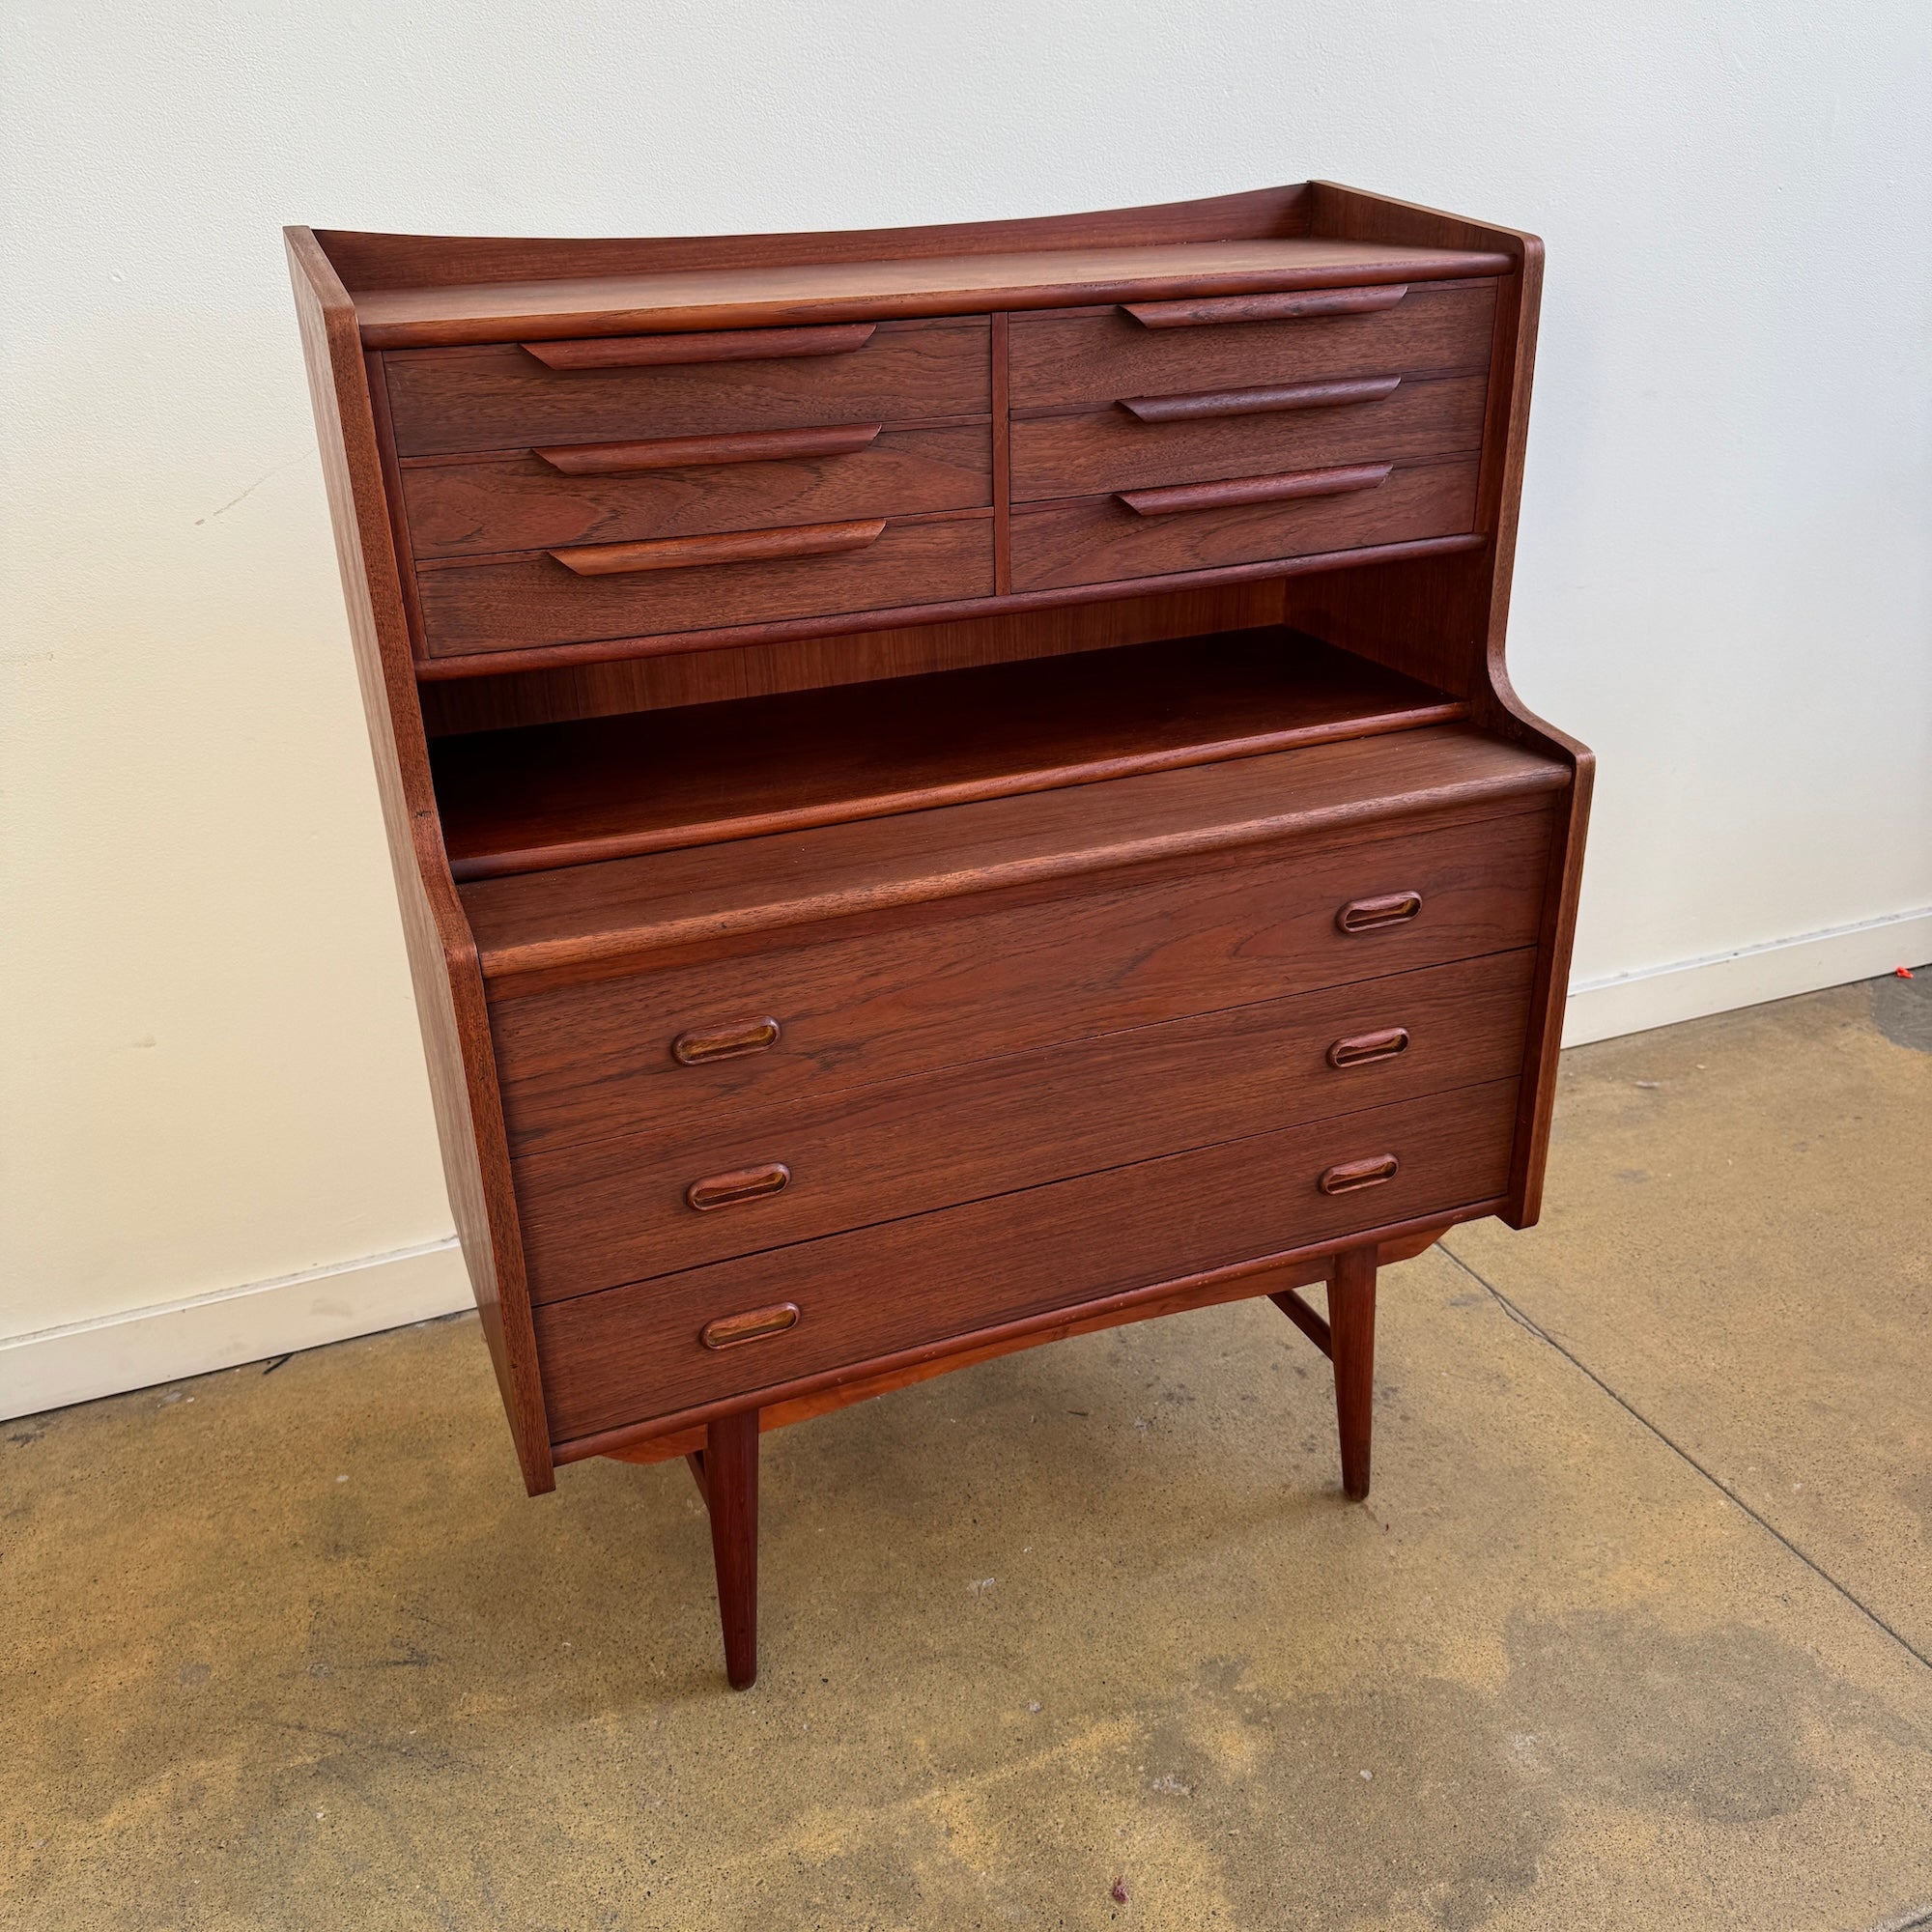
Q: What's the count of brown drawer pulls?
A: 12